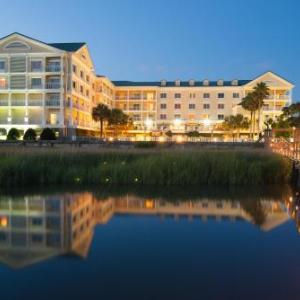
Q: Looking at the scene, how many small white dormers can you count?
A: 6